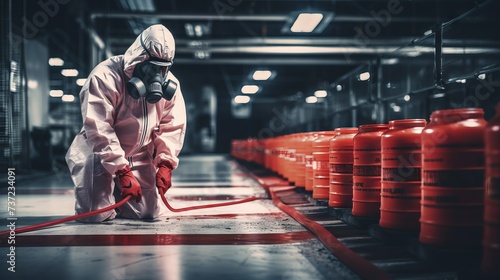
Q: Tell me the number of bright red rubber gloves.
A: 2